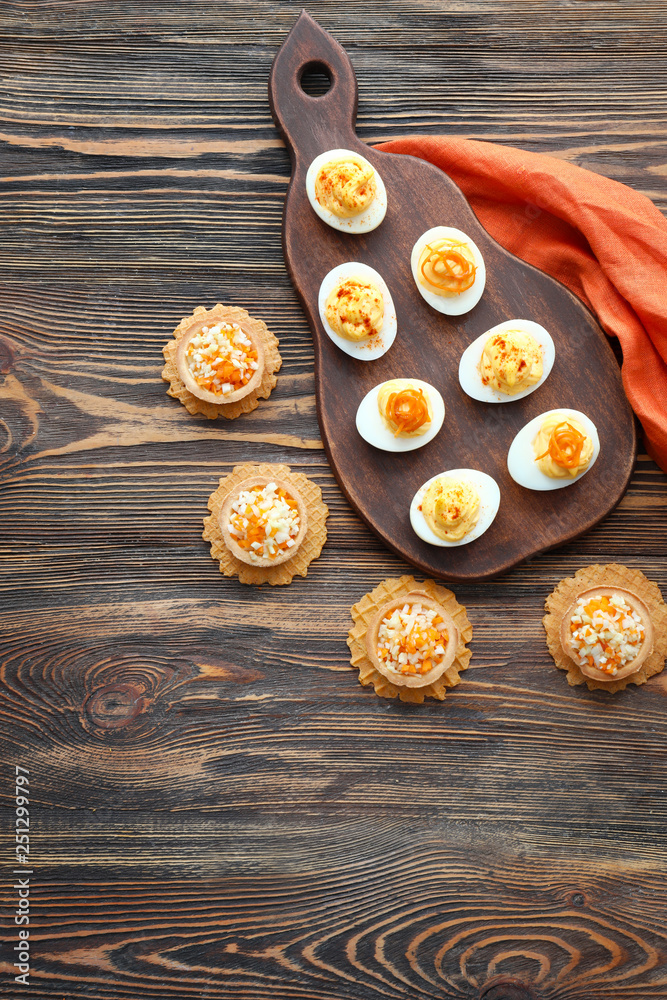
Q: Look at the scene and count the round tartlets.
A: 4